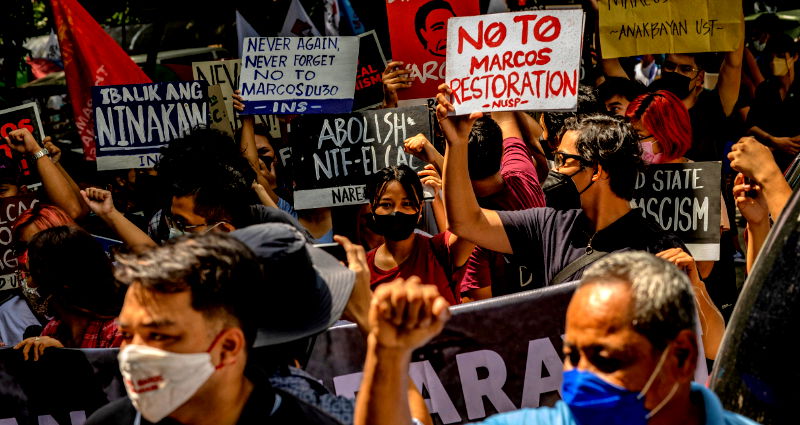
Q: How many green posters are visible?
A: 0